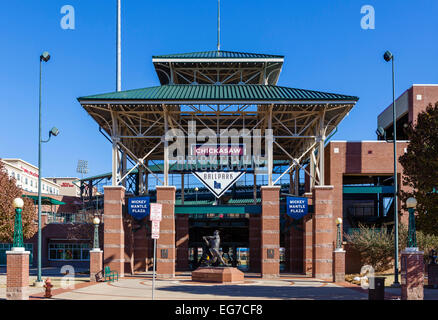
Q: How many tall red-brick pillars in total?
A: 4